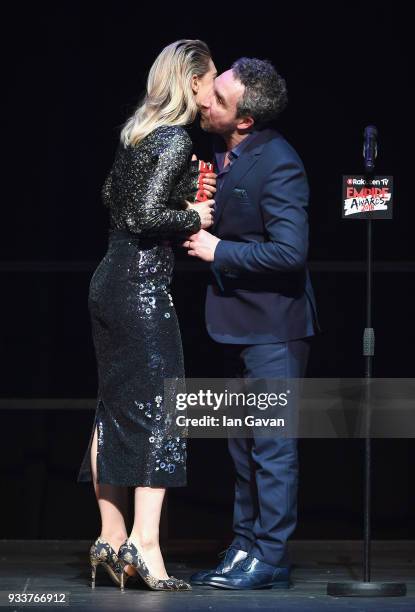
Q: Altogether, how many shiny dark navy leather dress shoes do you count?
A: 2